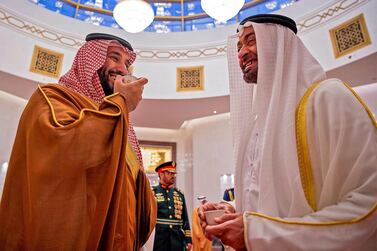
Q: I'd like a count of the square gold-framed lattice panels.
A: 3